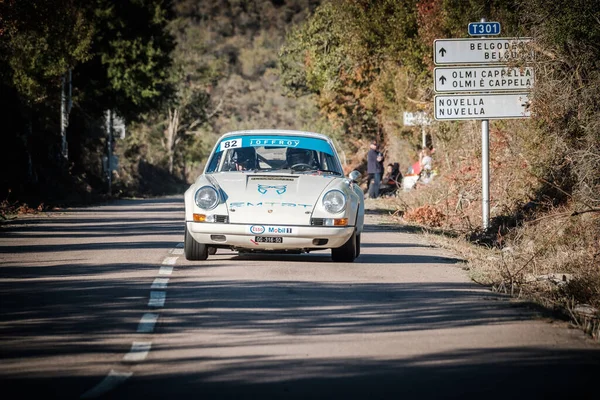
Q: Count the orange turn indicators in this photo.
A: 2